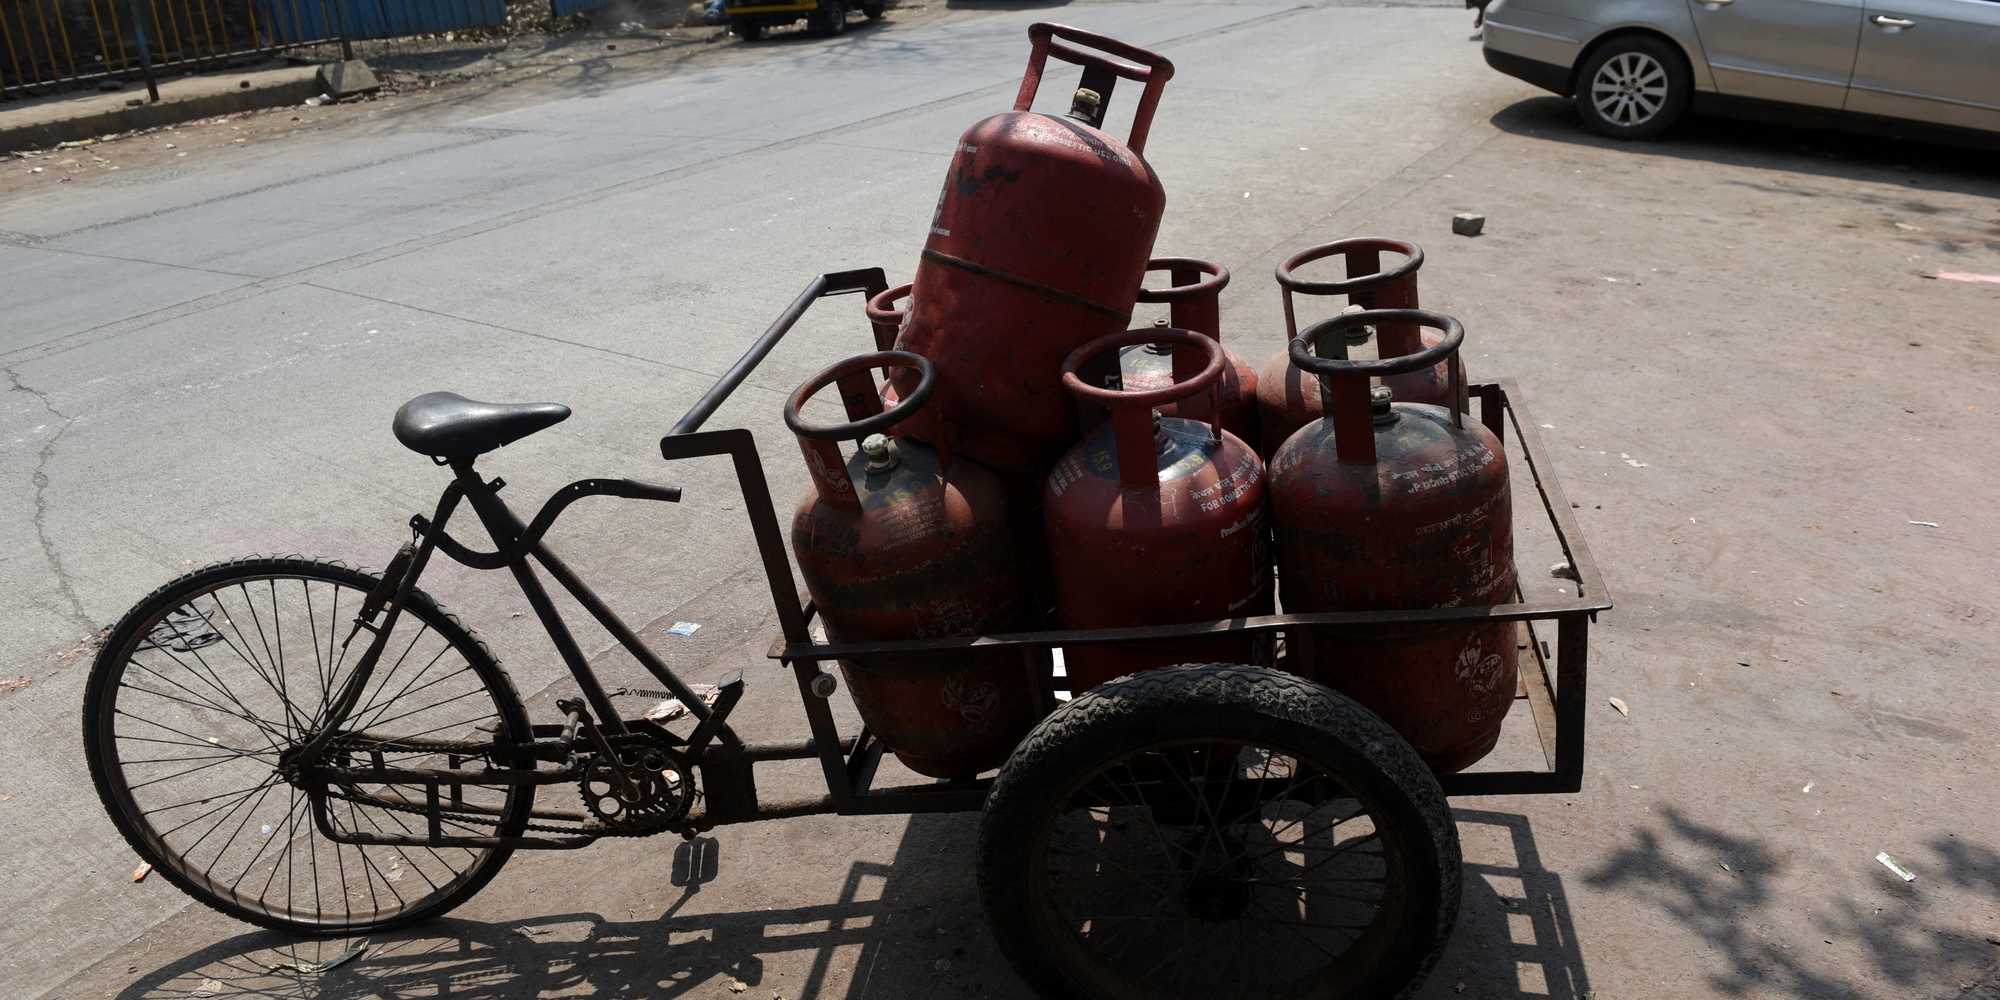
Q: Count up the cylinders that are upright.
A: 6